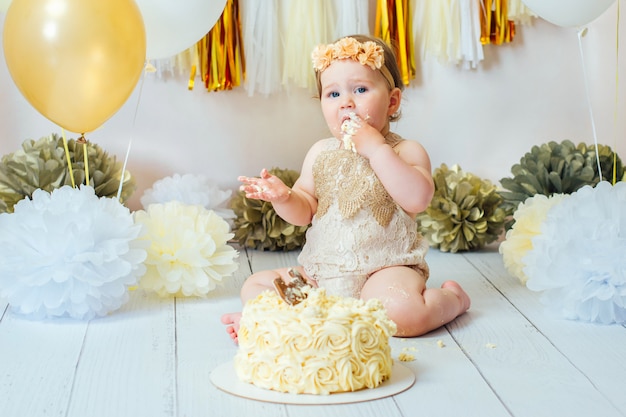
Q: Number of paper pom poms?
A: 9